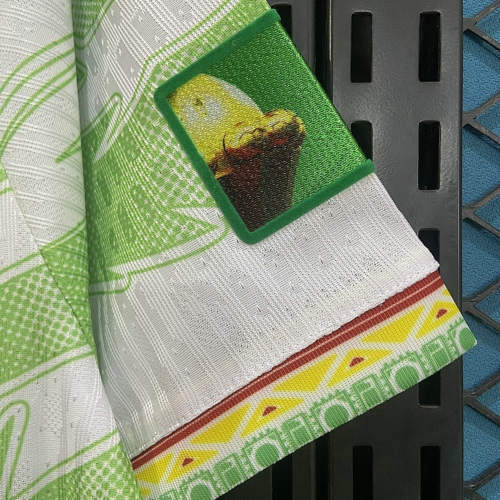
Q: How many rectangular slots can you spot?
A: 10